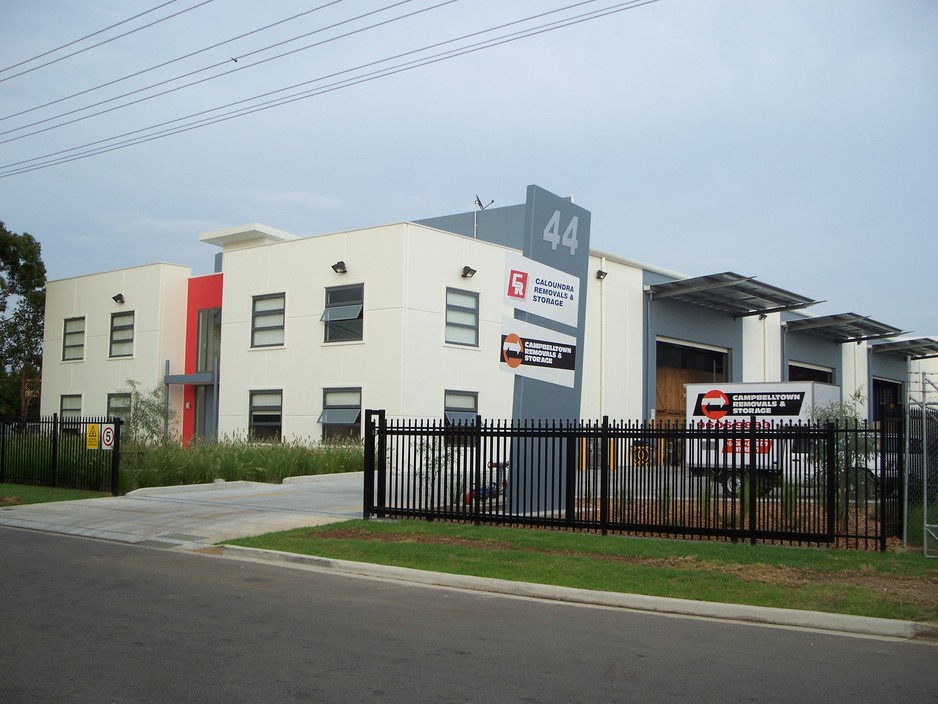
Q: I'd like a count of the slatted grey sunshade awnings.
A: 3